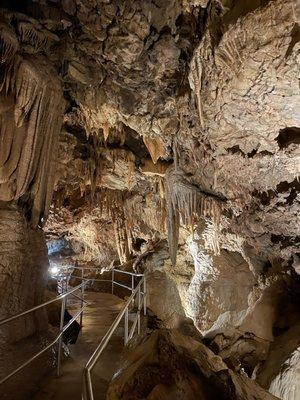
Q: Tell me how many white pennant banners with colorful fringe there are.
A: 0